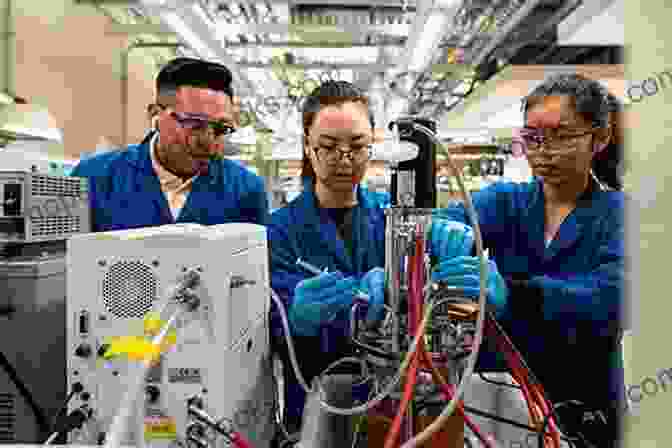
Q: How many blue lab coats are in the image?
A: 3